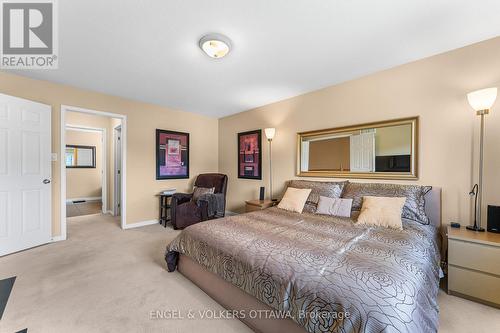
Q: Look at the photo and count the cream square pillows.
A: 2